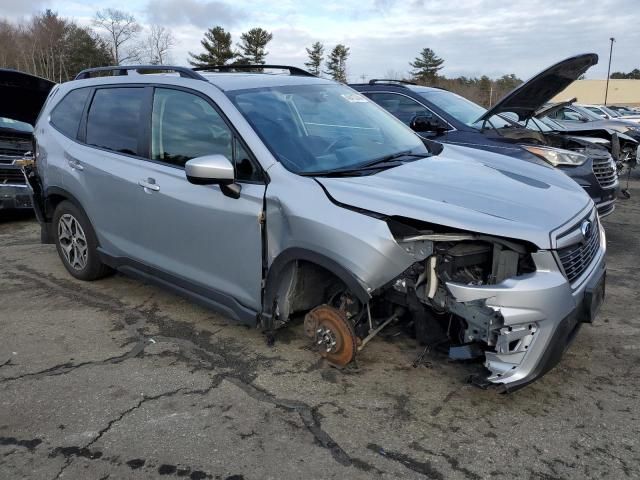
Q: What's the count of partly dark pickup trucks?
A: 1